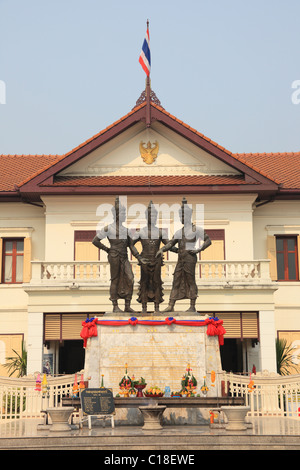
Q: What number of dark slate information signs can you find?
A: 1